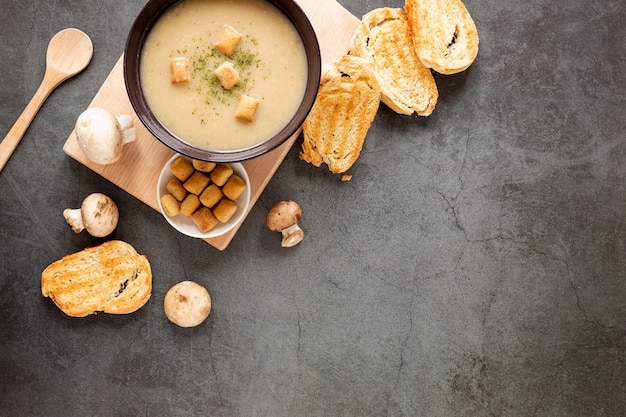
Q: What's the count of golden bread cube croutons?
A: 15